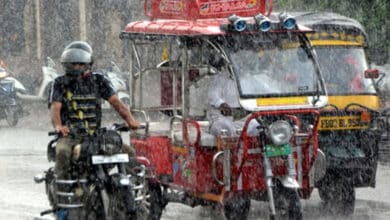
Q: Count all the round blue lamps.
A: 3